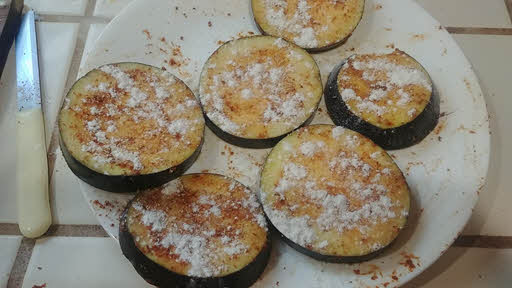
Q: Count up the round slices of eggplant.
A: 6